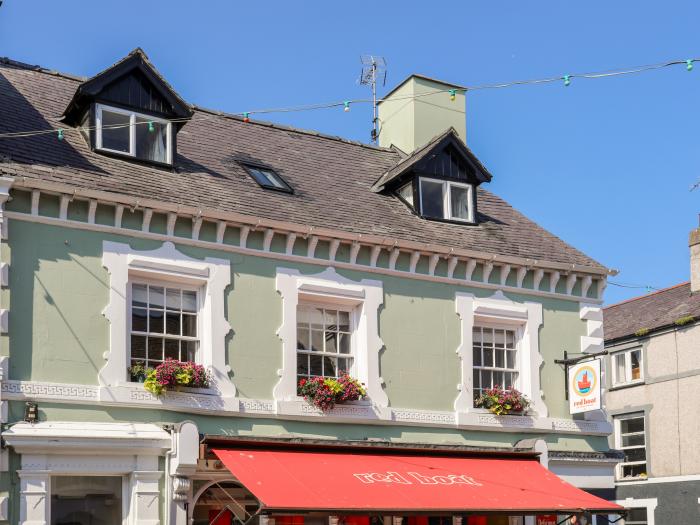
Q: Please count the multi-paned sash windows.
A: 3